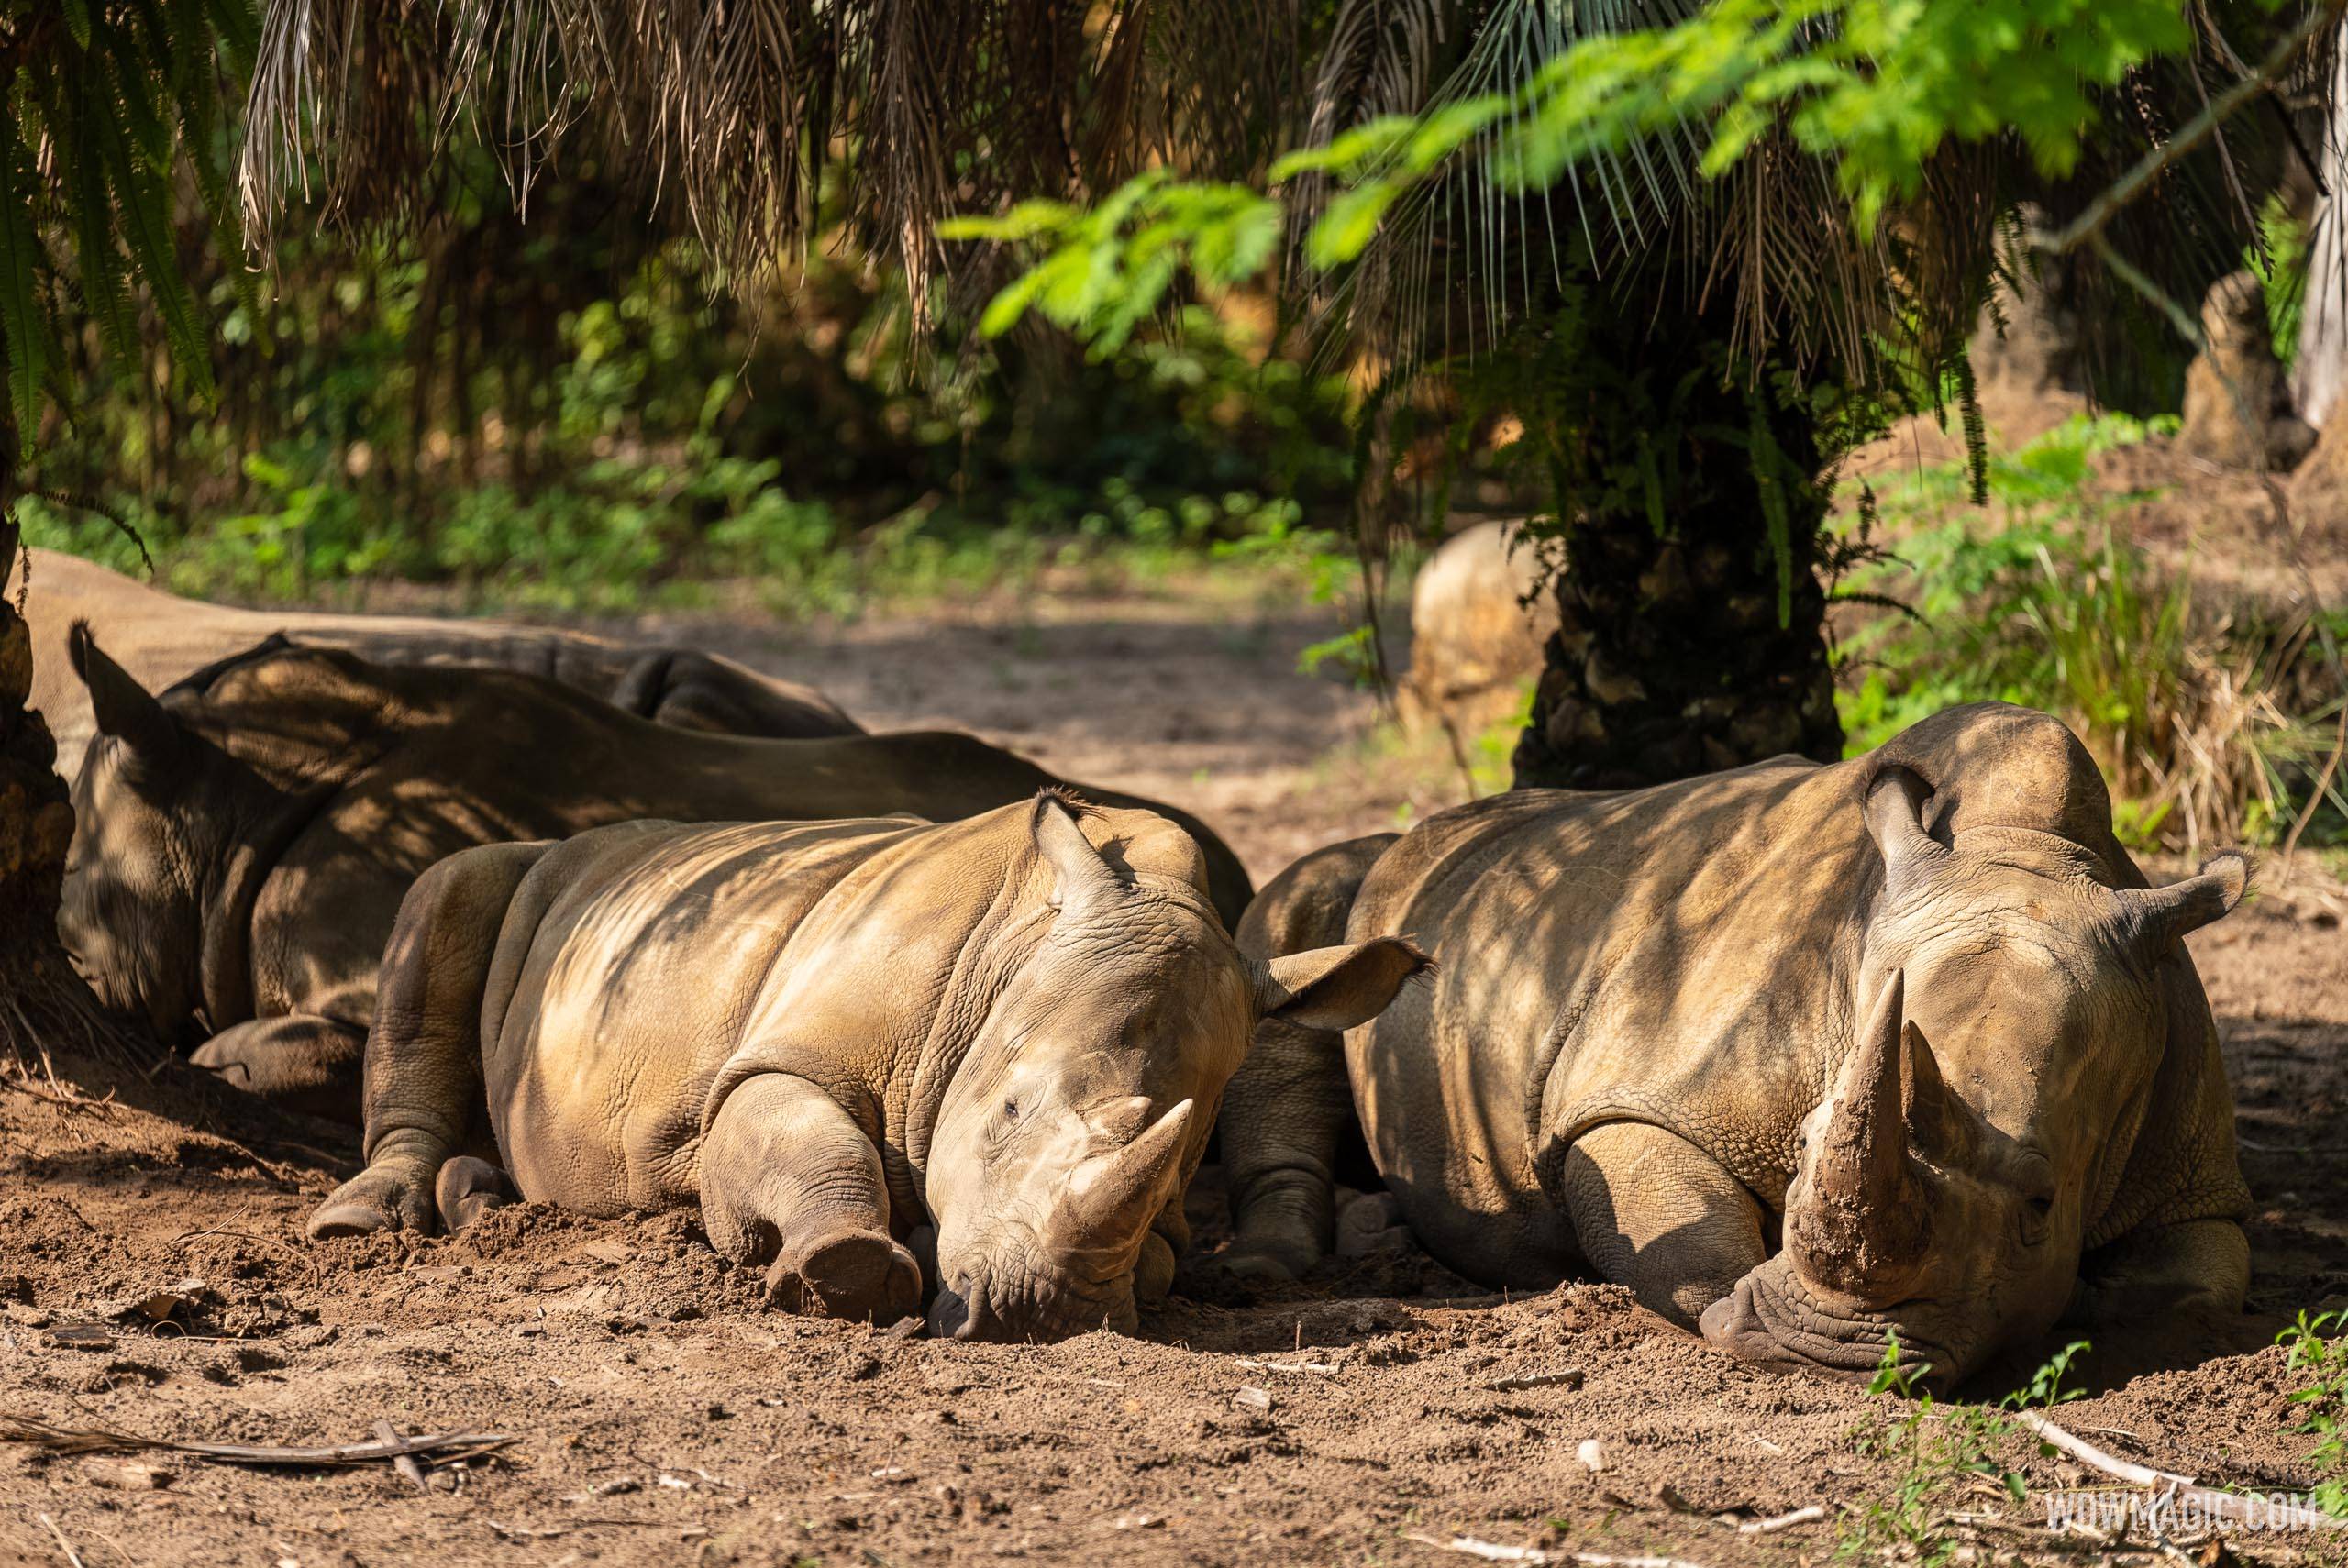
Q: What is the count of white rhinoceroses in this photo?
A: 4